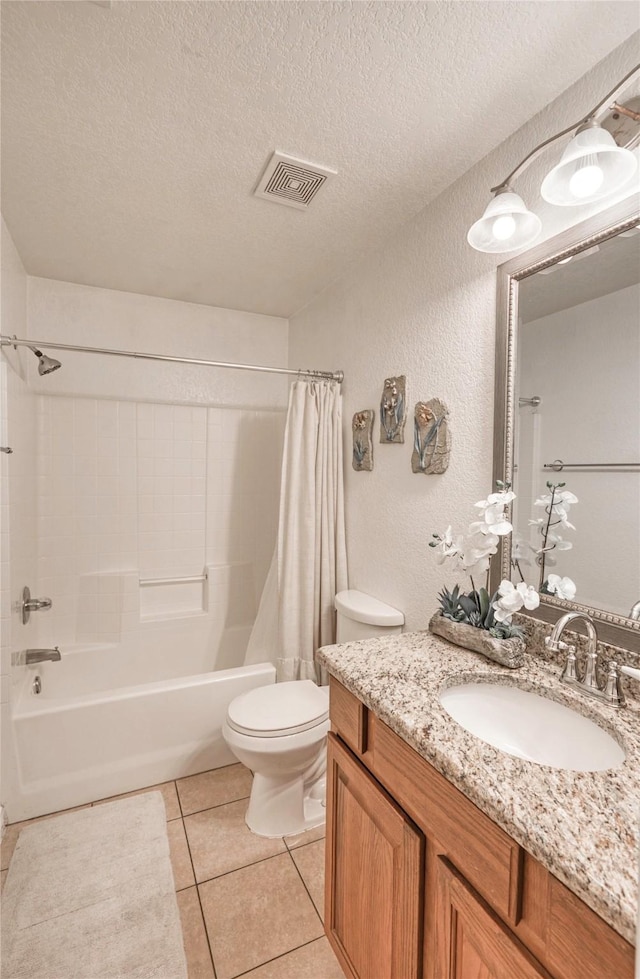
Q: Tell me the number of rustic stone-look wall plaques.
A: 3